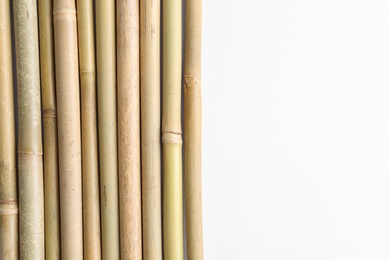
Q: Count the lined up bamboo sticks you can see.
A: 10